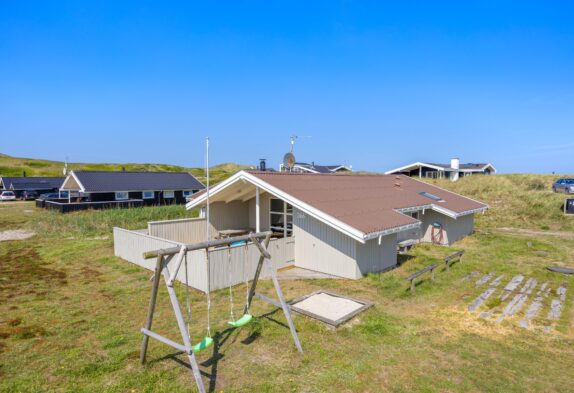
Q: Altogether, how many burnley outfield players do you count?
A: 0